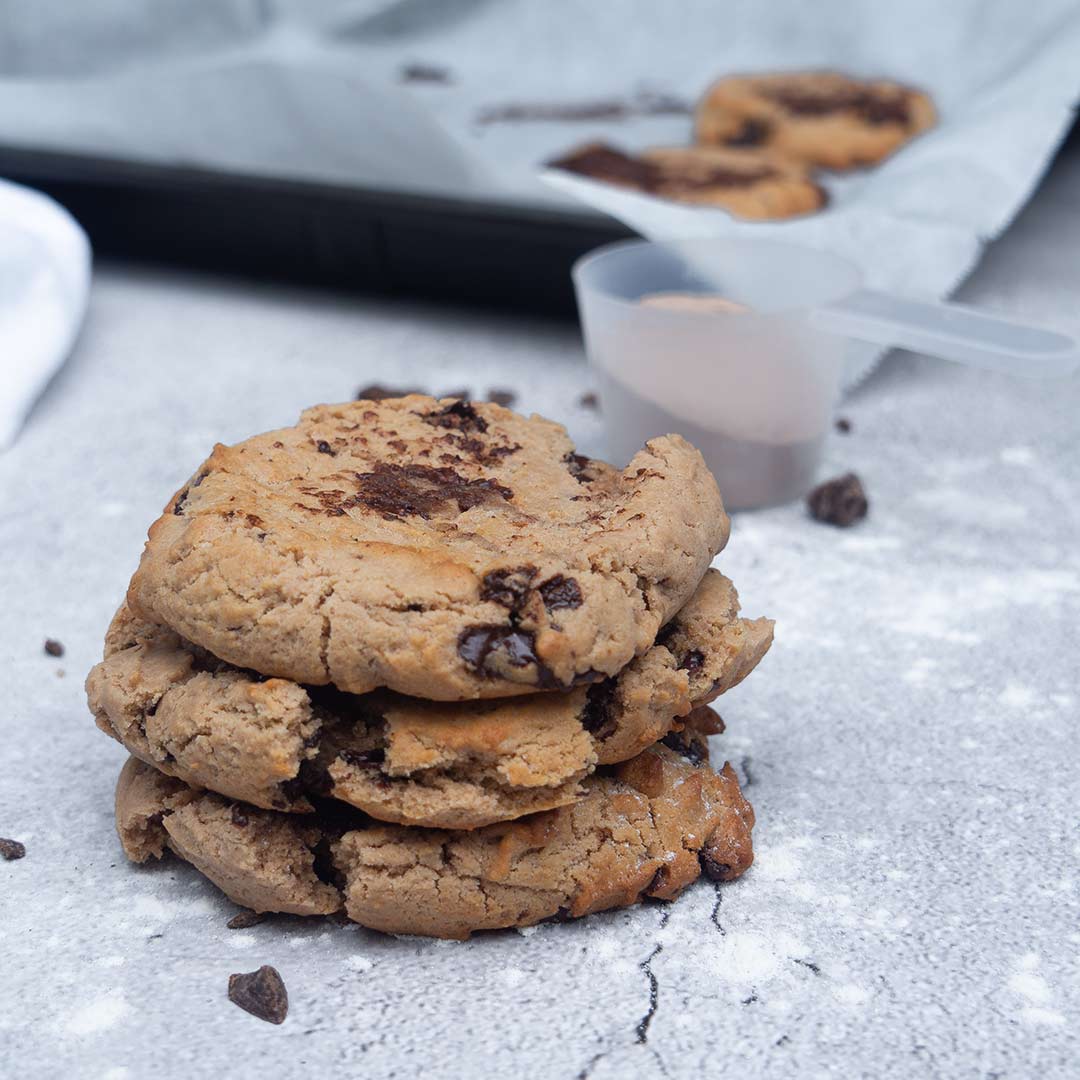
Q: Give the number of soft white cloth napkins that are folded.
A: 1